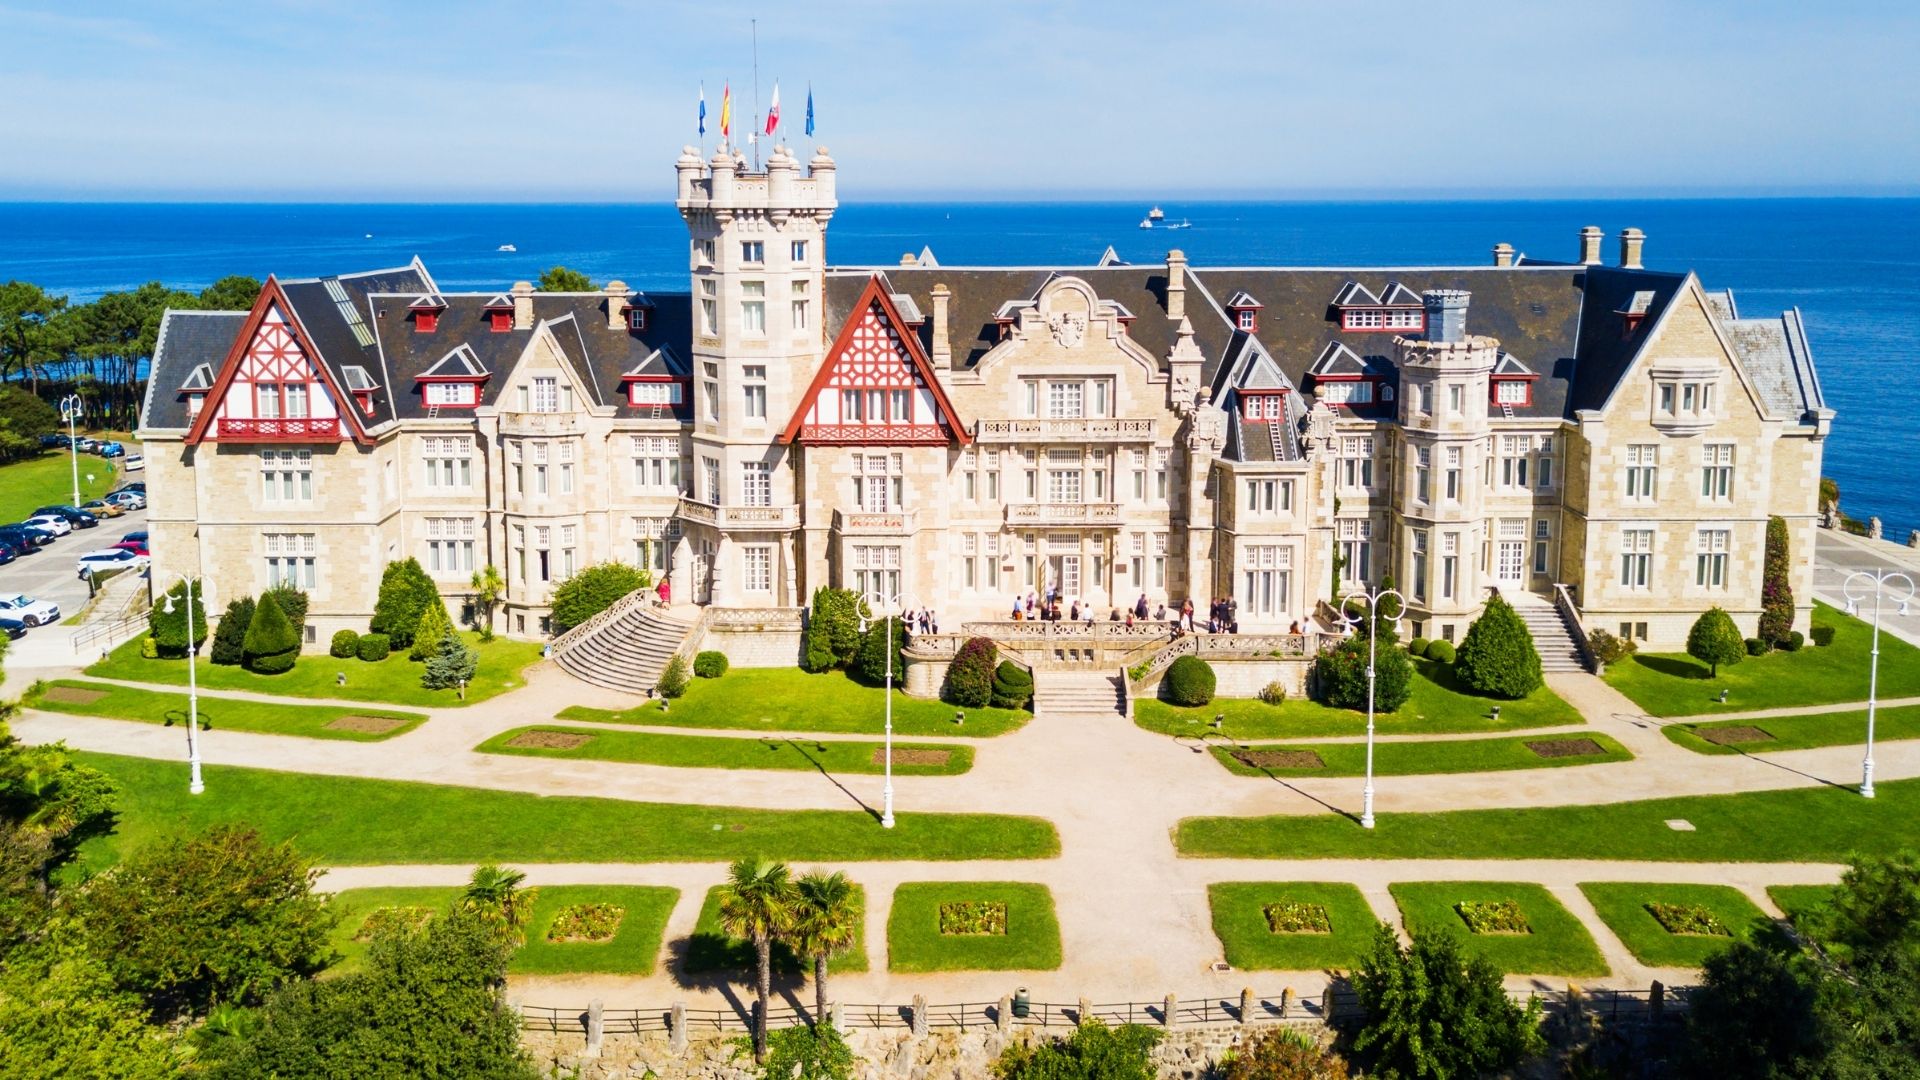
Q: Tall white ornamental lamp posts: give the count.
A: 5